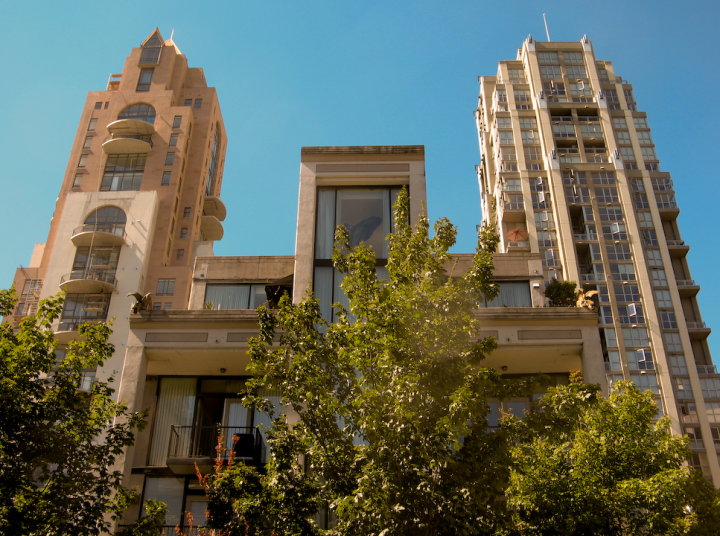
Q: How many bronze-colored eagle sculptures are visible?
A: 2